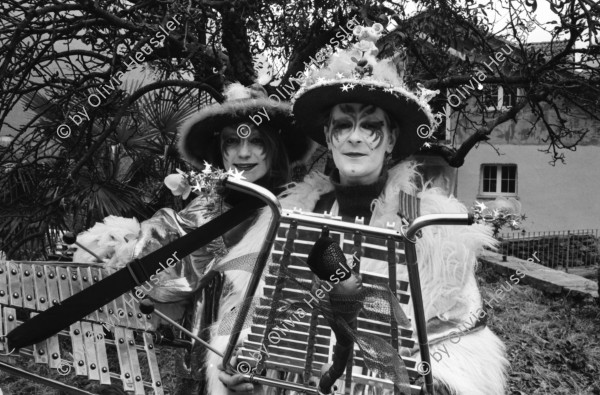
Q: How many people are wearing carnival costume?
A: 2